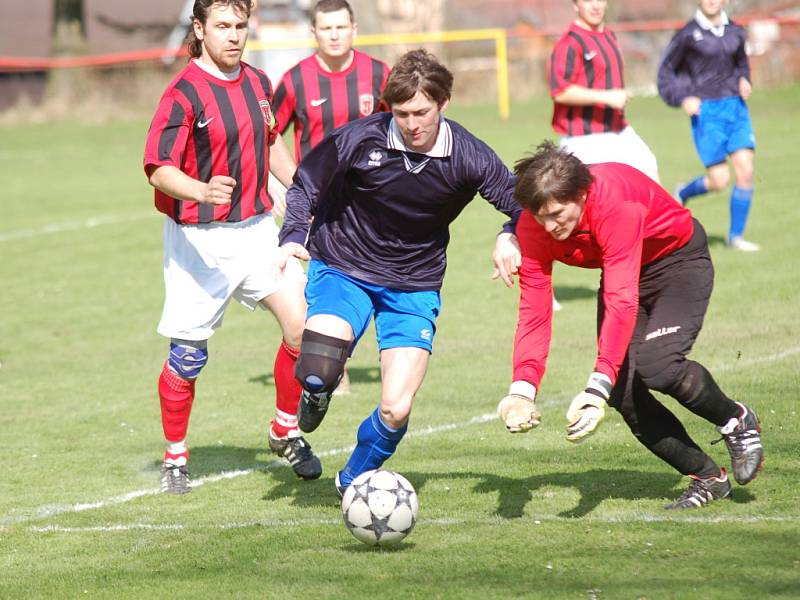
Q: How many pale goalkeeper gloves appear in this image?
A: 2